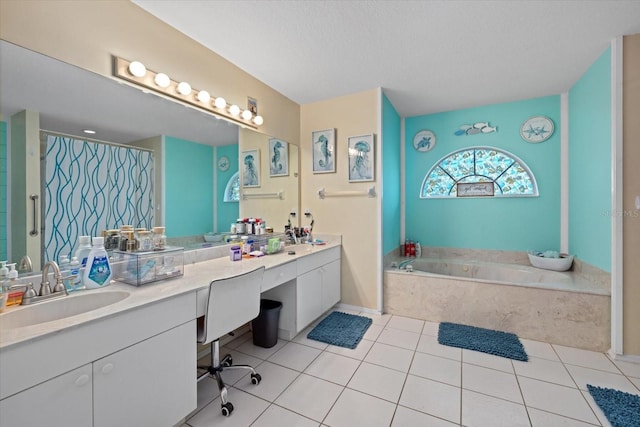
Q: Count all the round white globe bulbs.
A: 8